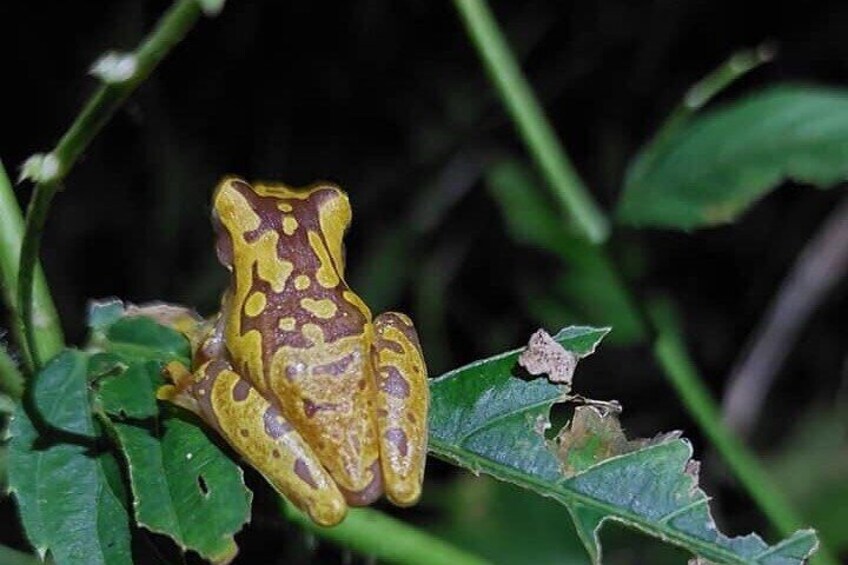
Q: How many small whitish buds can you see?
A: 3